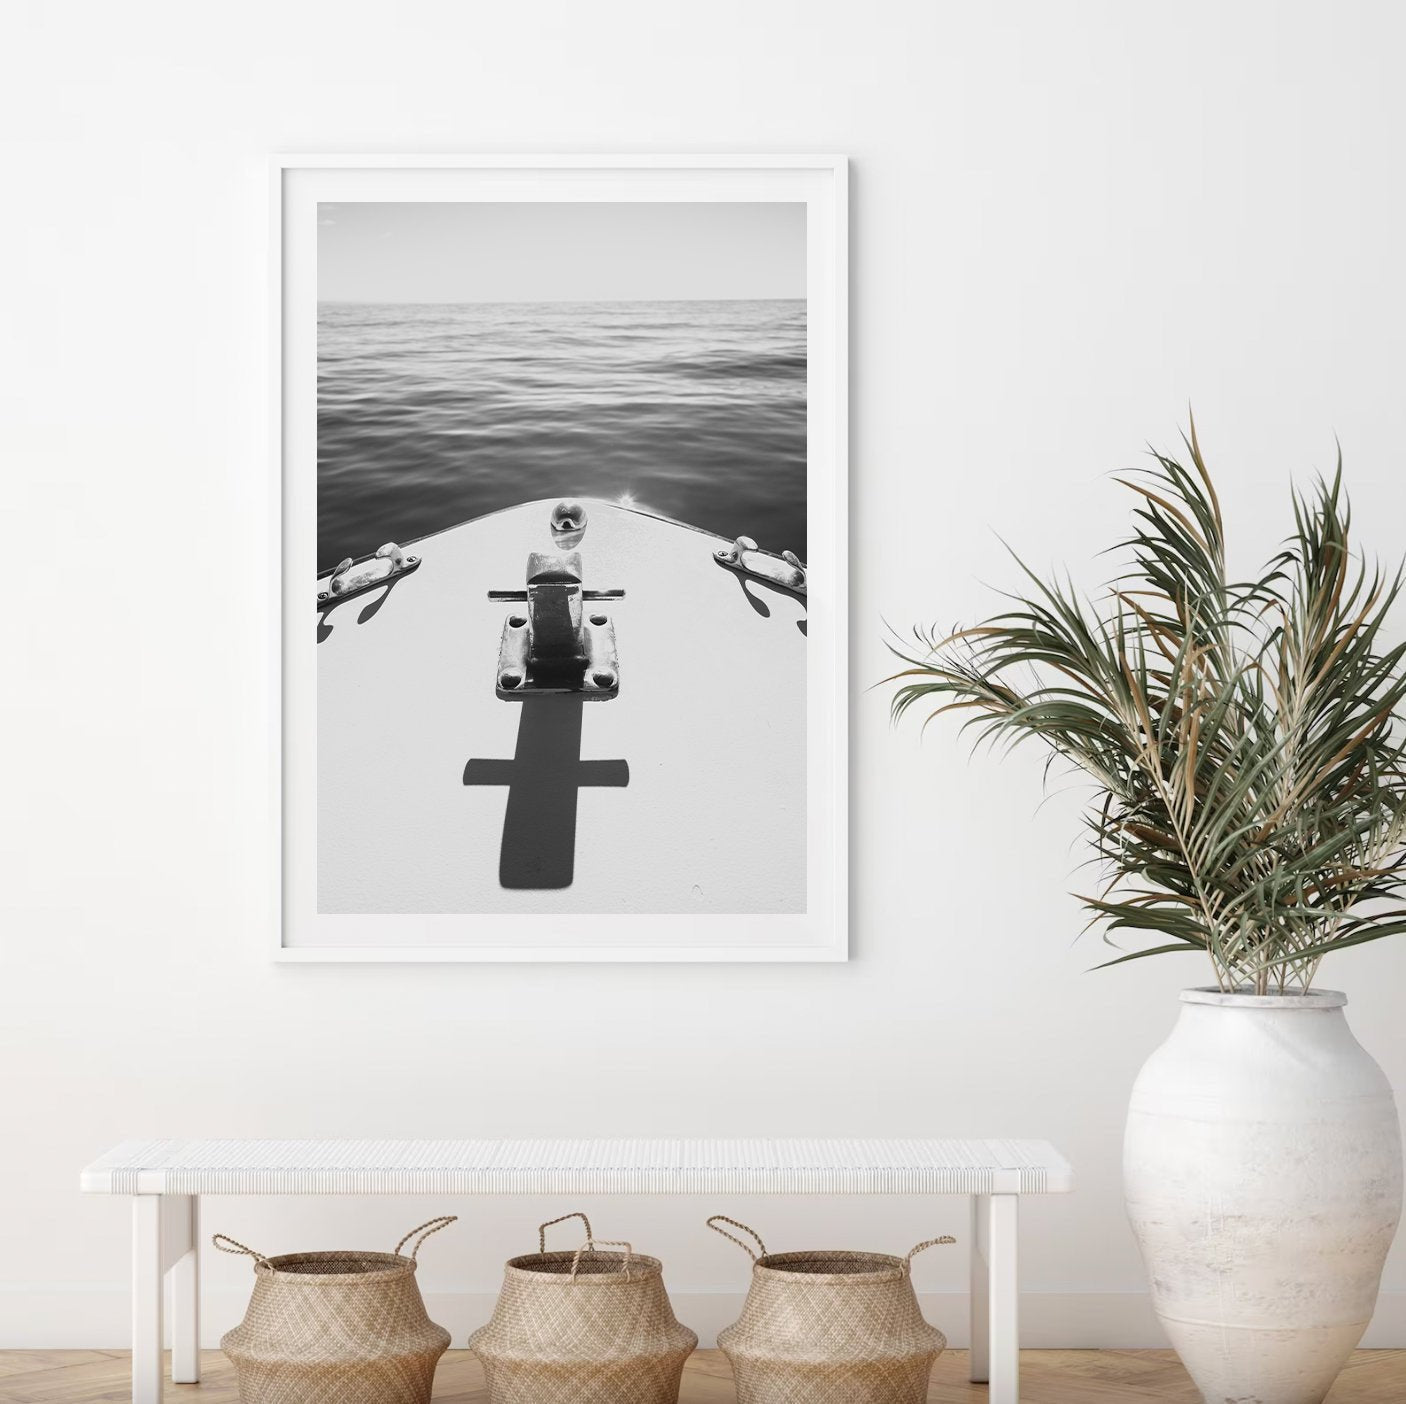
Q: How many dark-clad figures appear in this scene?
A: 0